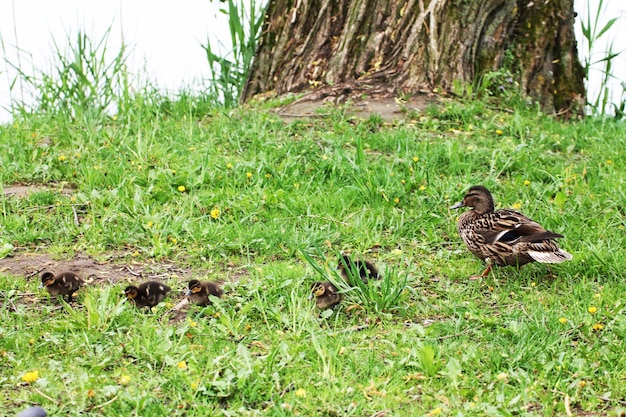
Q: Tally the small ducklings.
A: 5